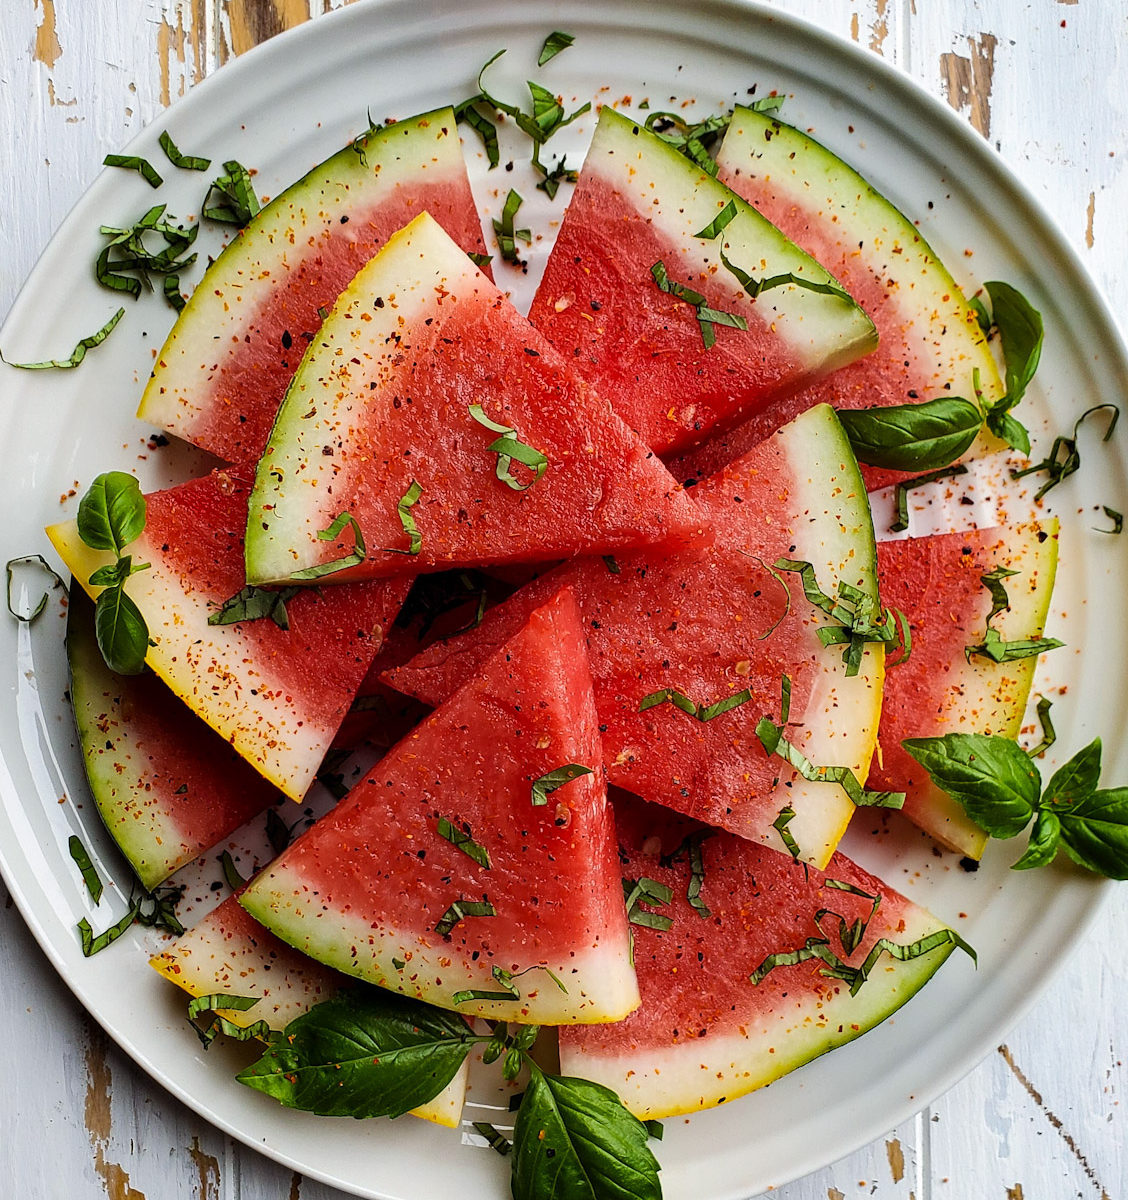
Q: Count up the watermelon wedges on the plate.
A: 11